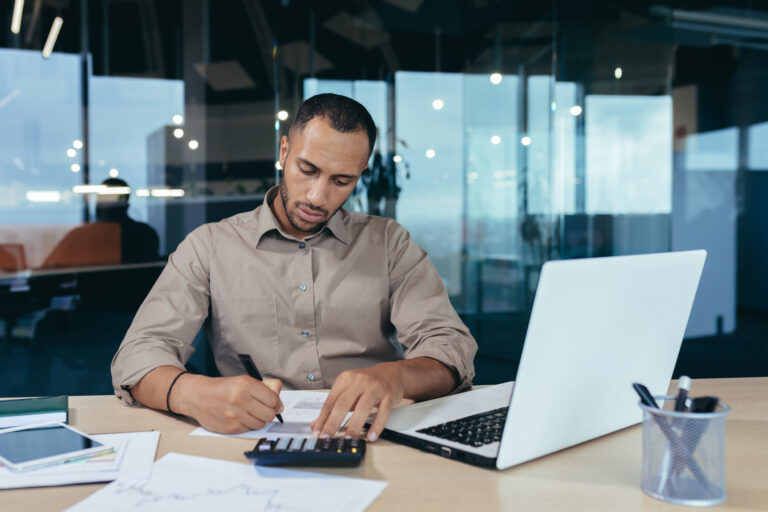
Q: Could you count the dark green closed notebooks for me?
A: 1